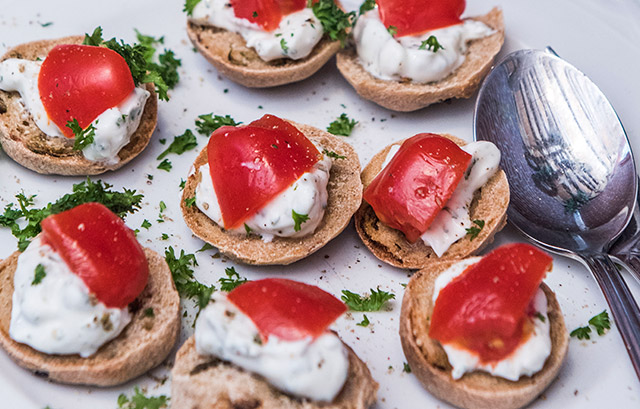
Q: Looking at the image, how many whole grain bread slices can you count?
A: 8